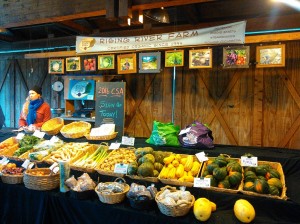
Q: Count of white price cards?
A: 12